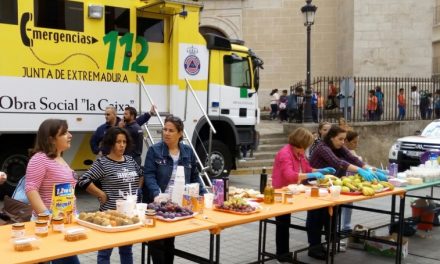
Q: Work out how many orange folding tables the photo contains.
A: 3